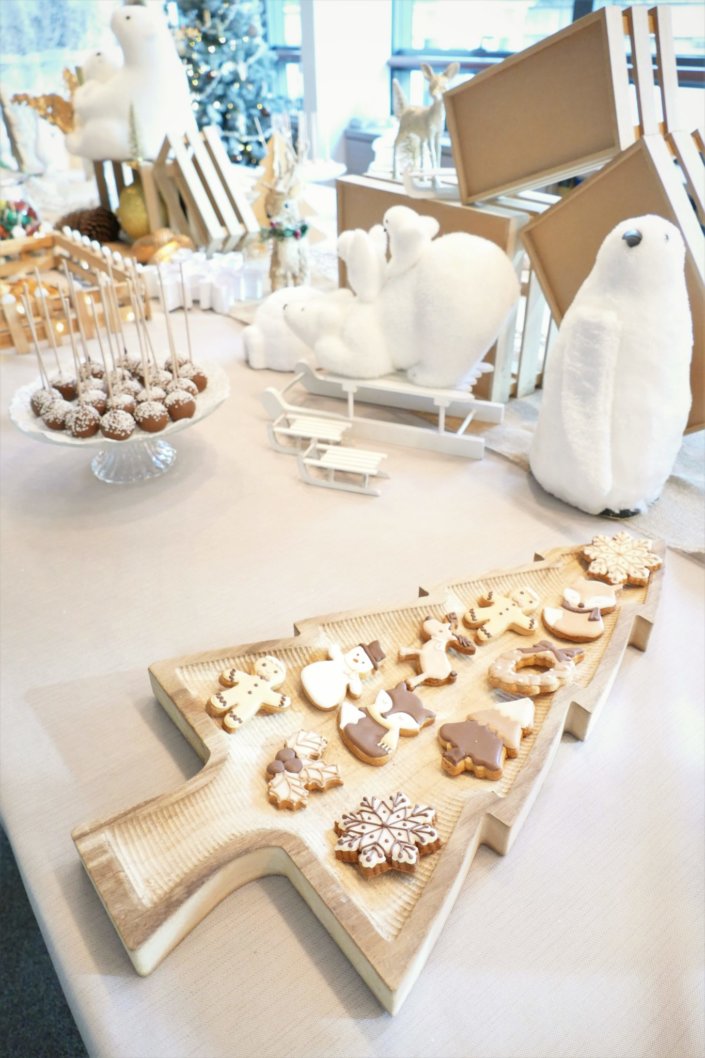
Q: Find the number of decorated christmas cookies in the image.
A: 11